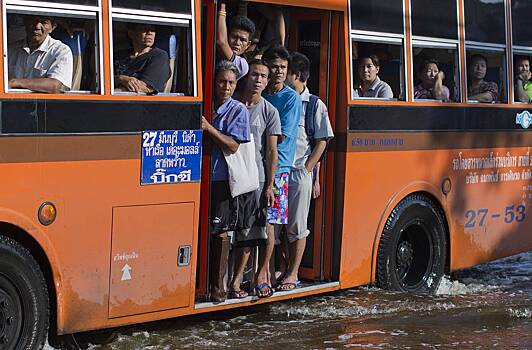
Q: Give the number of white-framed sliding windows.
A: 6